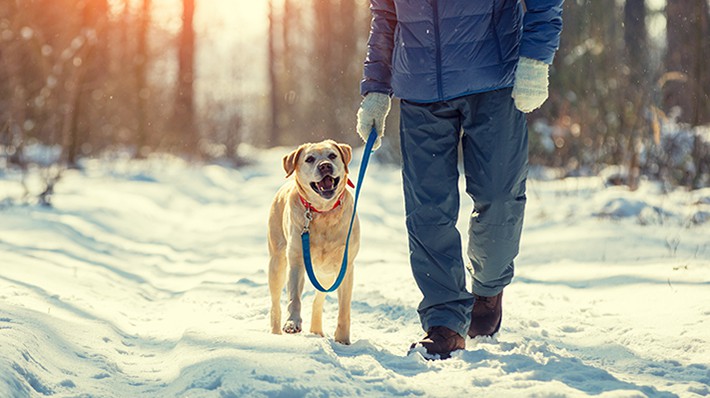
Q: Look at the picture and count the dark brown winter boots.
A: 2